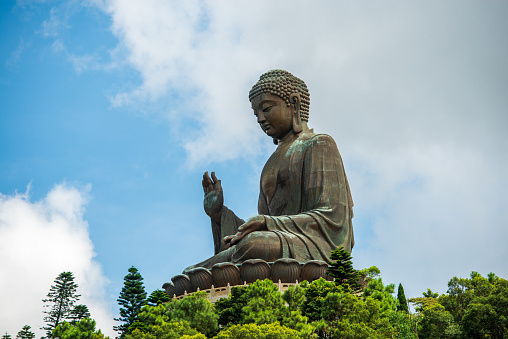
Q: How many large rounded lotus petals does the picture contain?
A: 7